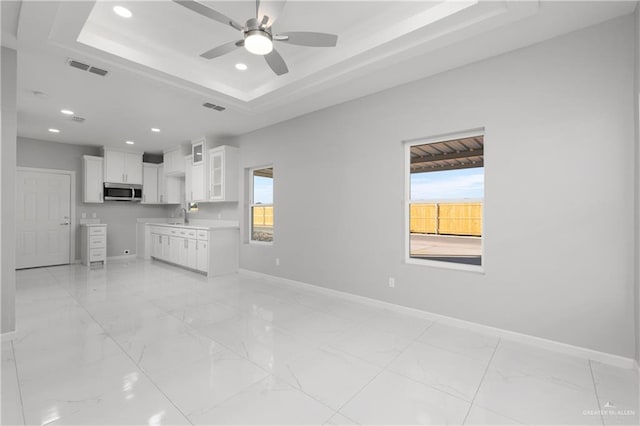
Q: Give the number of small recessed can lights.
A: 6